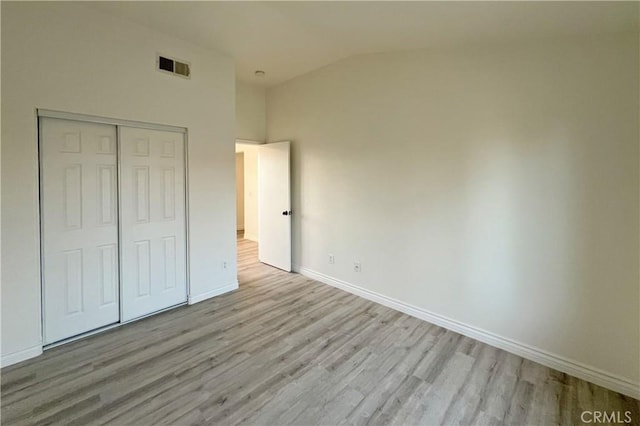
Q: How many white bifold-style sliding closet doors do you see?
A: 2